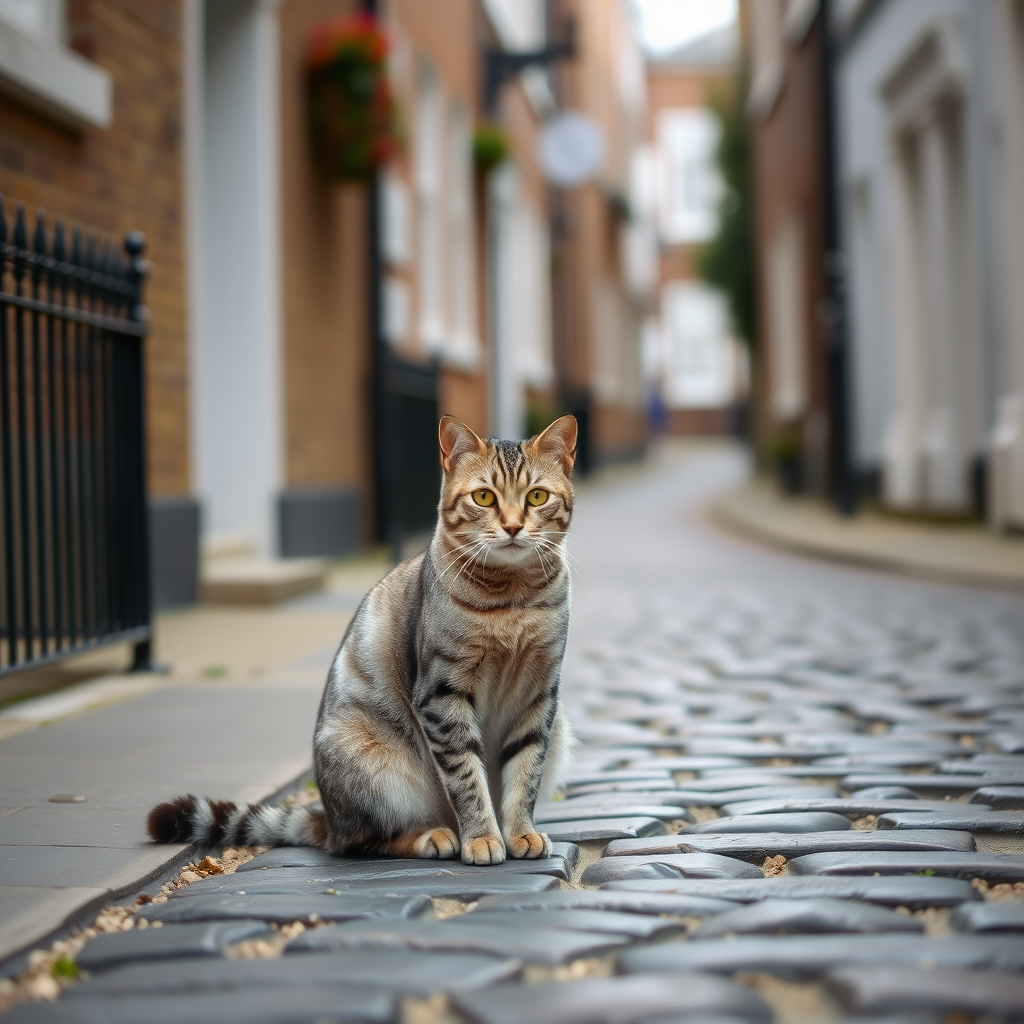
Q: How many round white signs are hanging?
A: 1